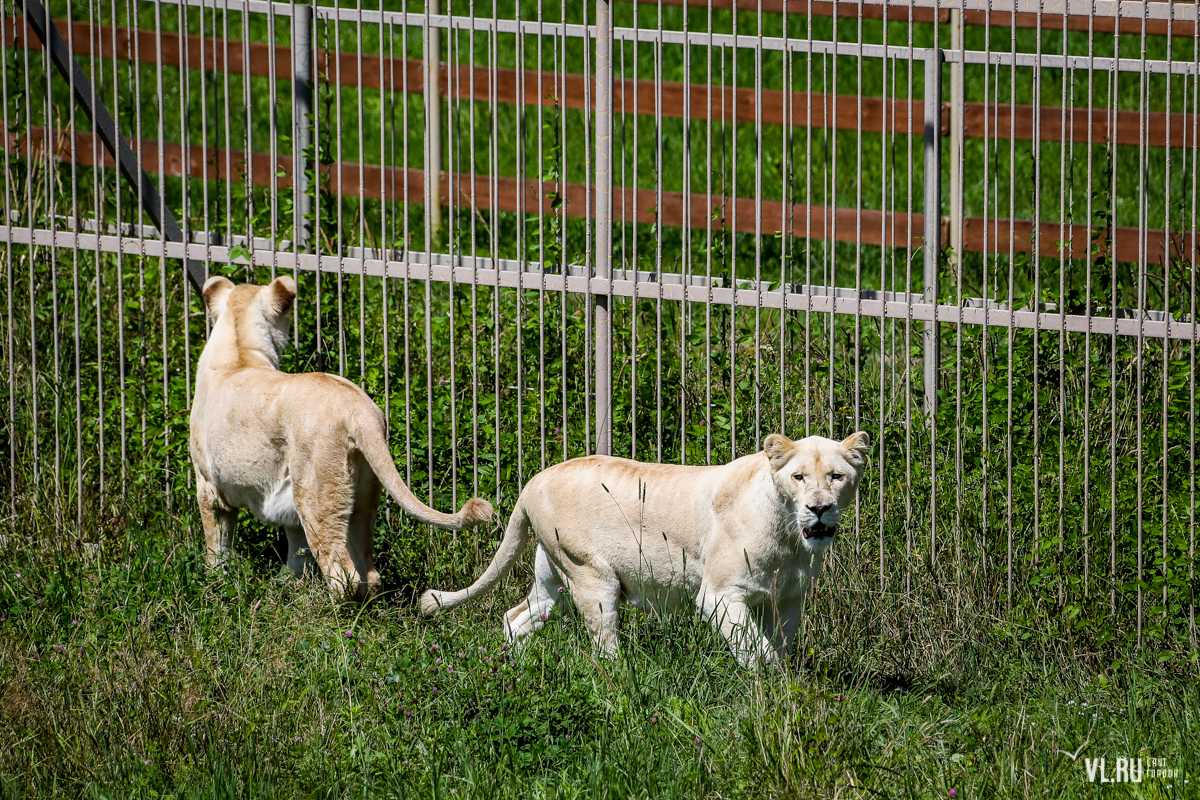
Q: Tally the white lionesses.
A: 2